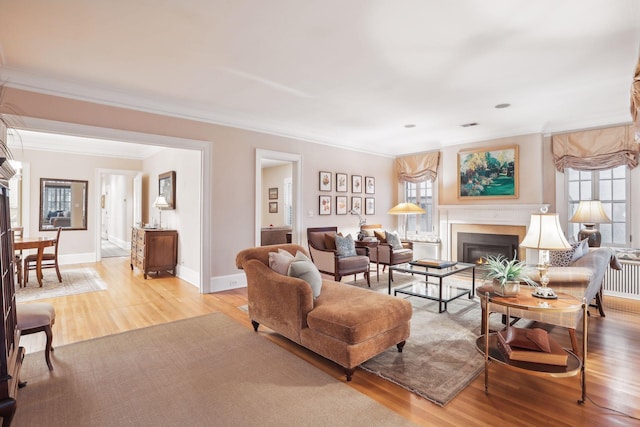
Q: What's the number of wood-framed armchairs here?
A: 2